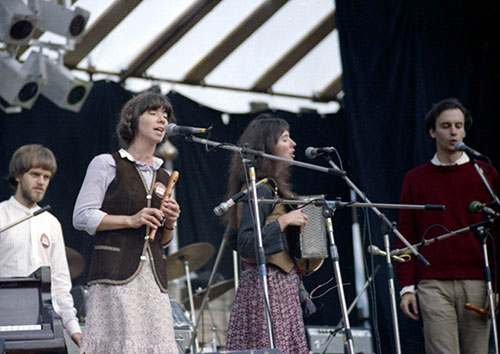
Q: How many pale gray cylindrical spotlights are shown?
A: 4